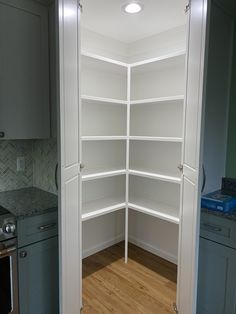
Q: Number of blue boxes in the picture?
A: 1